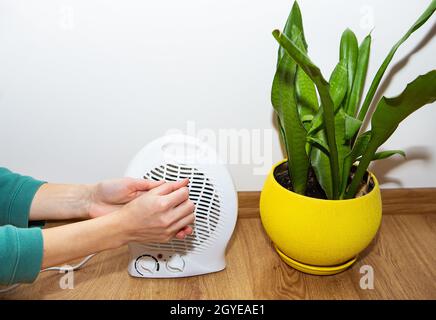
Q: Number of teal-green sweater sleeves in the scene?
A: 2